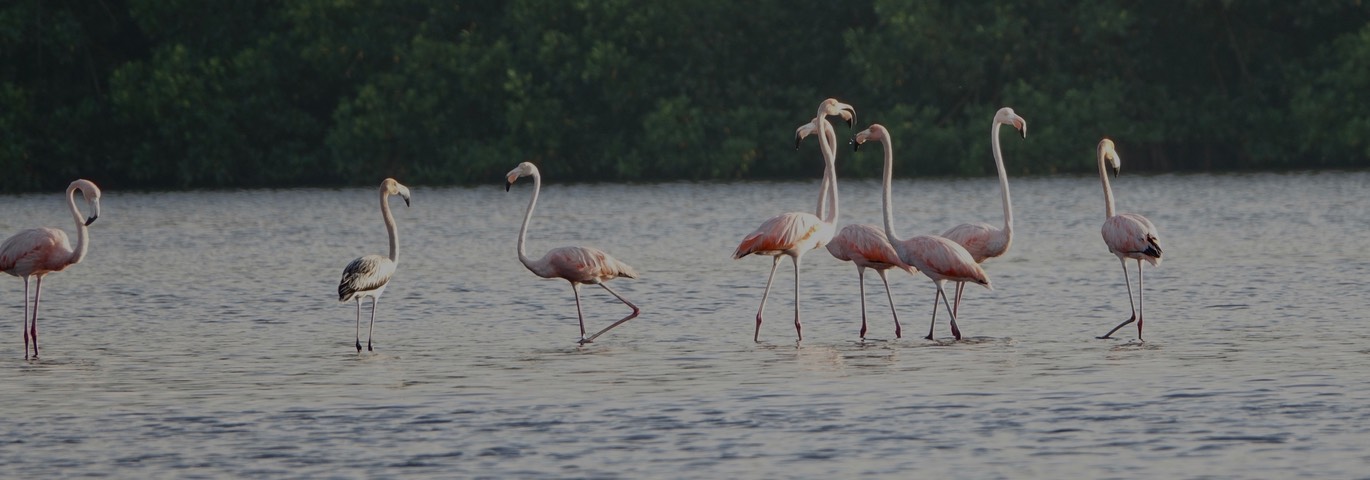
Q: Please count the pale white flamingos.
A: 1